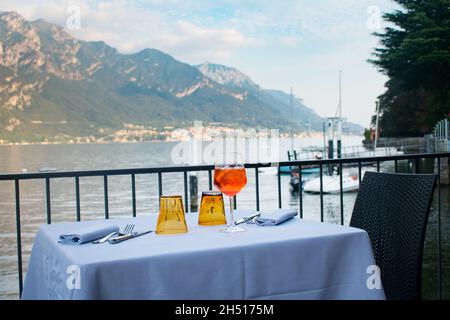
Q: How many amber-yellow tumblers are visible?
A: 2